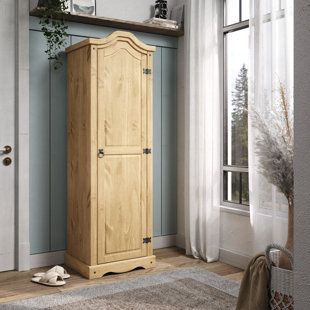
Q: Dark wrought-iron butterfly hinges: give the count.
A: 3